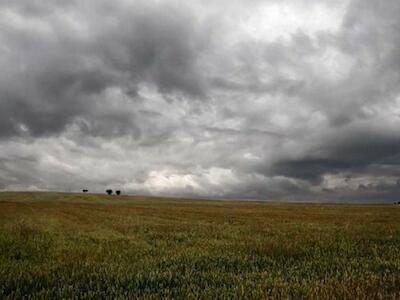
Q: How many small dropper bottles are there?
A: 0